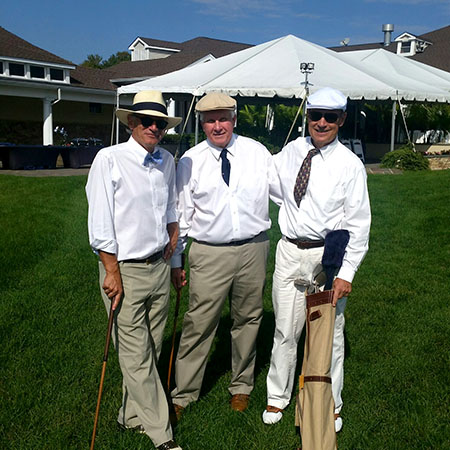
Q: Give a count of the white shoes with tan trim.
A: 2